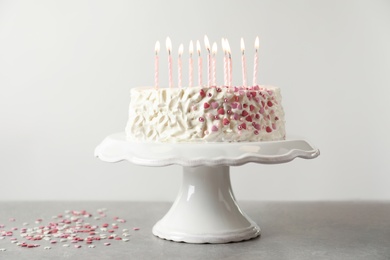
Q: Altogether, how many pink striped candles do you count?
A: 11